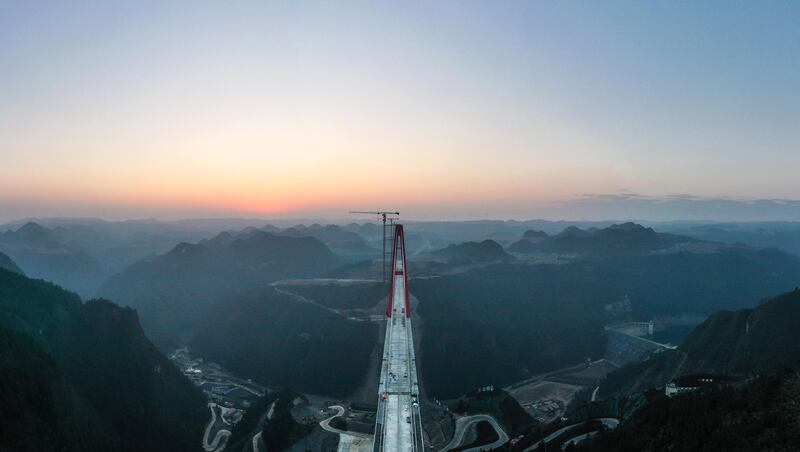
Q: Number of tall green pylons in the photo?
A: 0